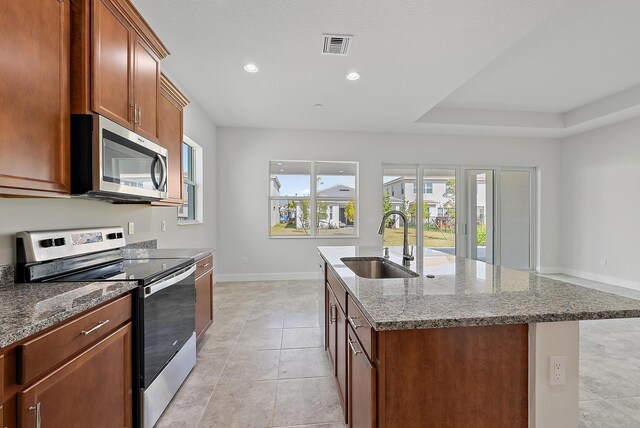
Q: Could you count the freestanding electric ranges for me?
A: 1